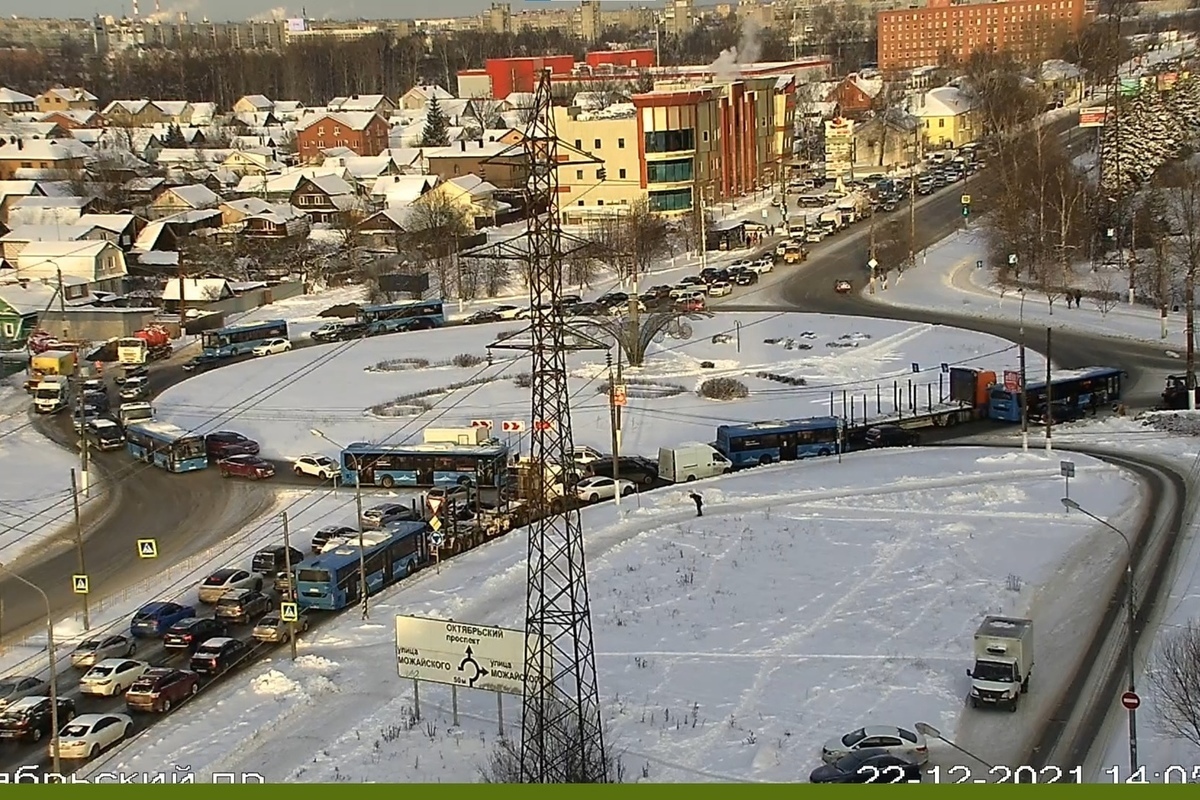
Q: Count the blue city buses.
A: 7